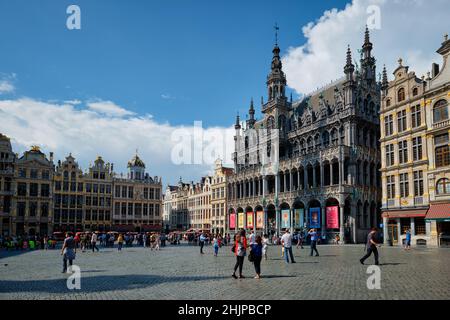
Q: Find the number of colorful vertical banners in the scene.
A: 8